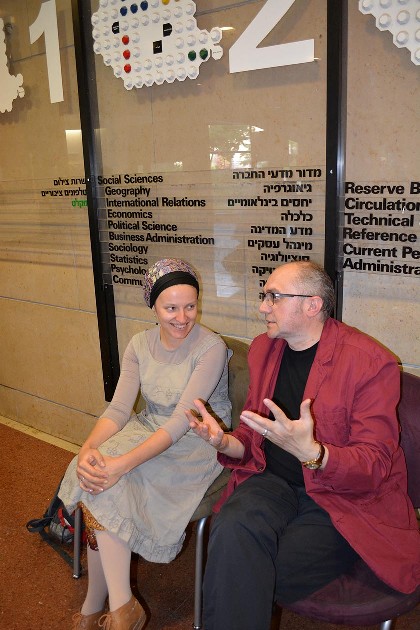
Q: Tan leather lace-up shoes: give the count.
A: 2